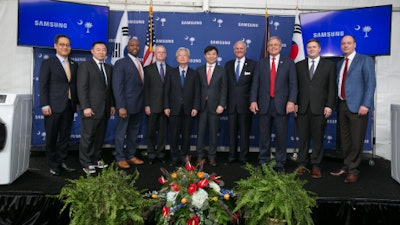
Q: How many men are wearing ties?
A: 10